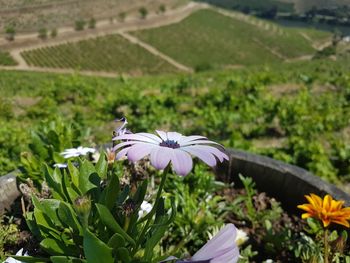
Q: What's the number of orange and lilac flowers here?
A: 3